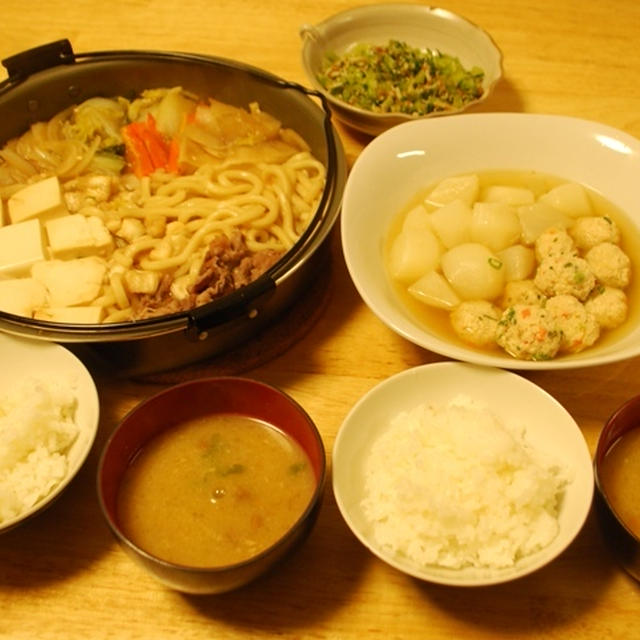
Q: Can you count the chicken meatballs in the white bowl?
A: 9